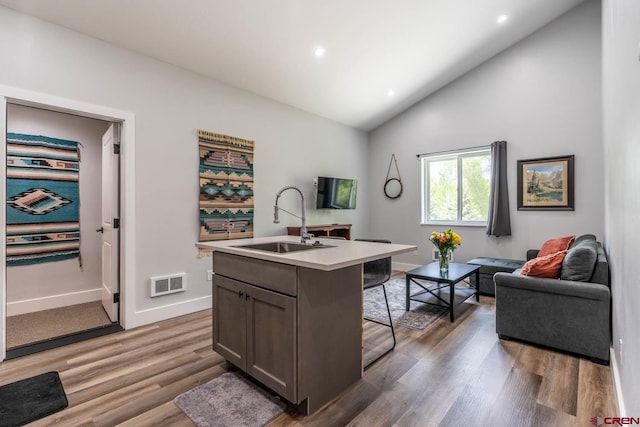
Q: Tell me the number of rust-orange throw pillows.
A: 2